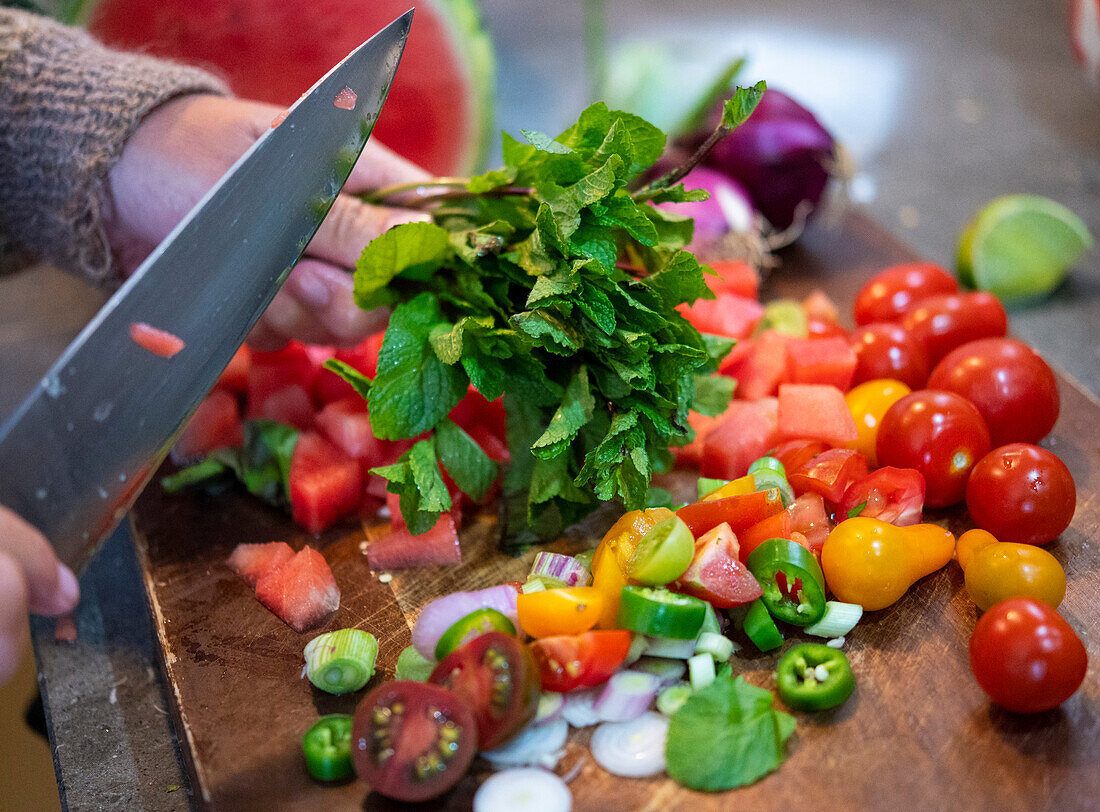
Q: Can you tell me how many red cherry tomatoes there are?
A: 7